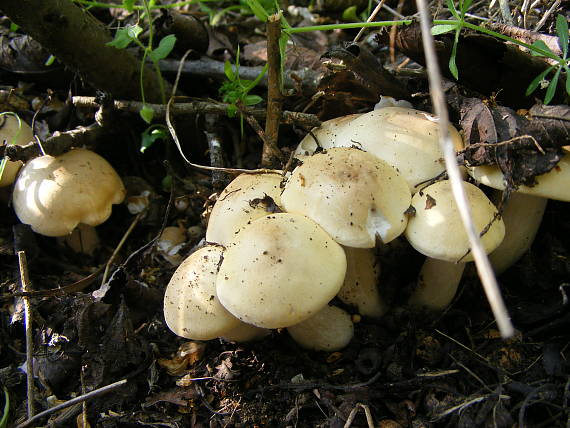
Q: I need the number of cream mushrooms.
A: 9